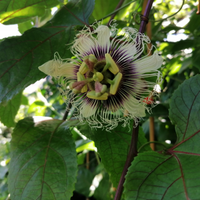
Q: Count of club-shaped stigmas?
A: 3